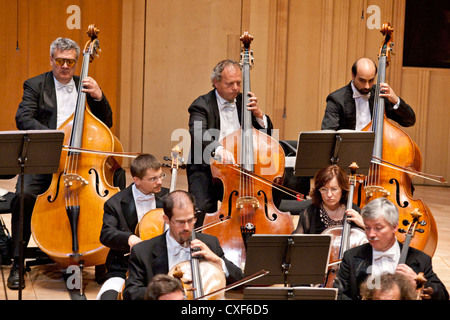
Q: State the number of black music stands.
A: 4